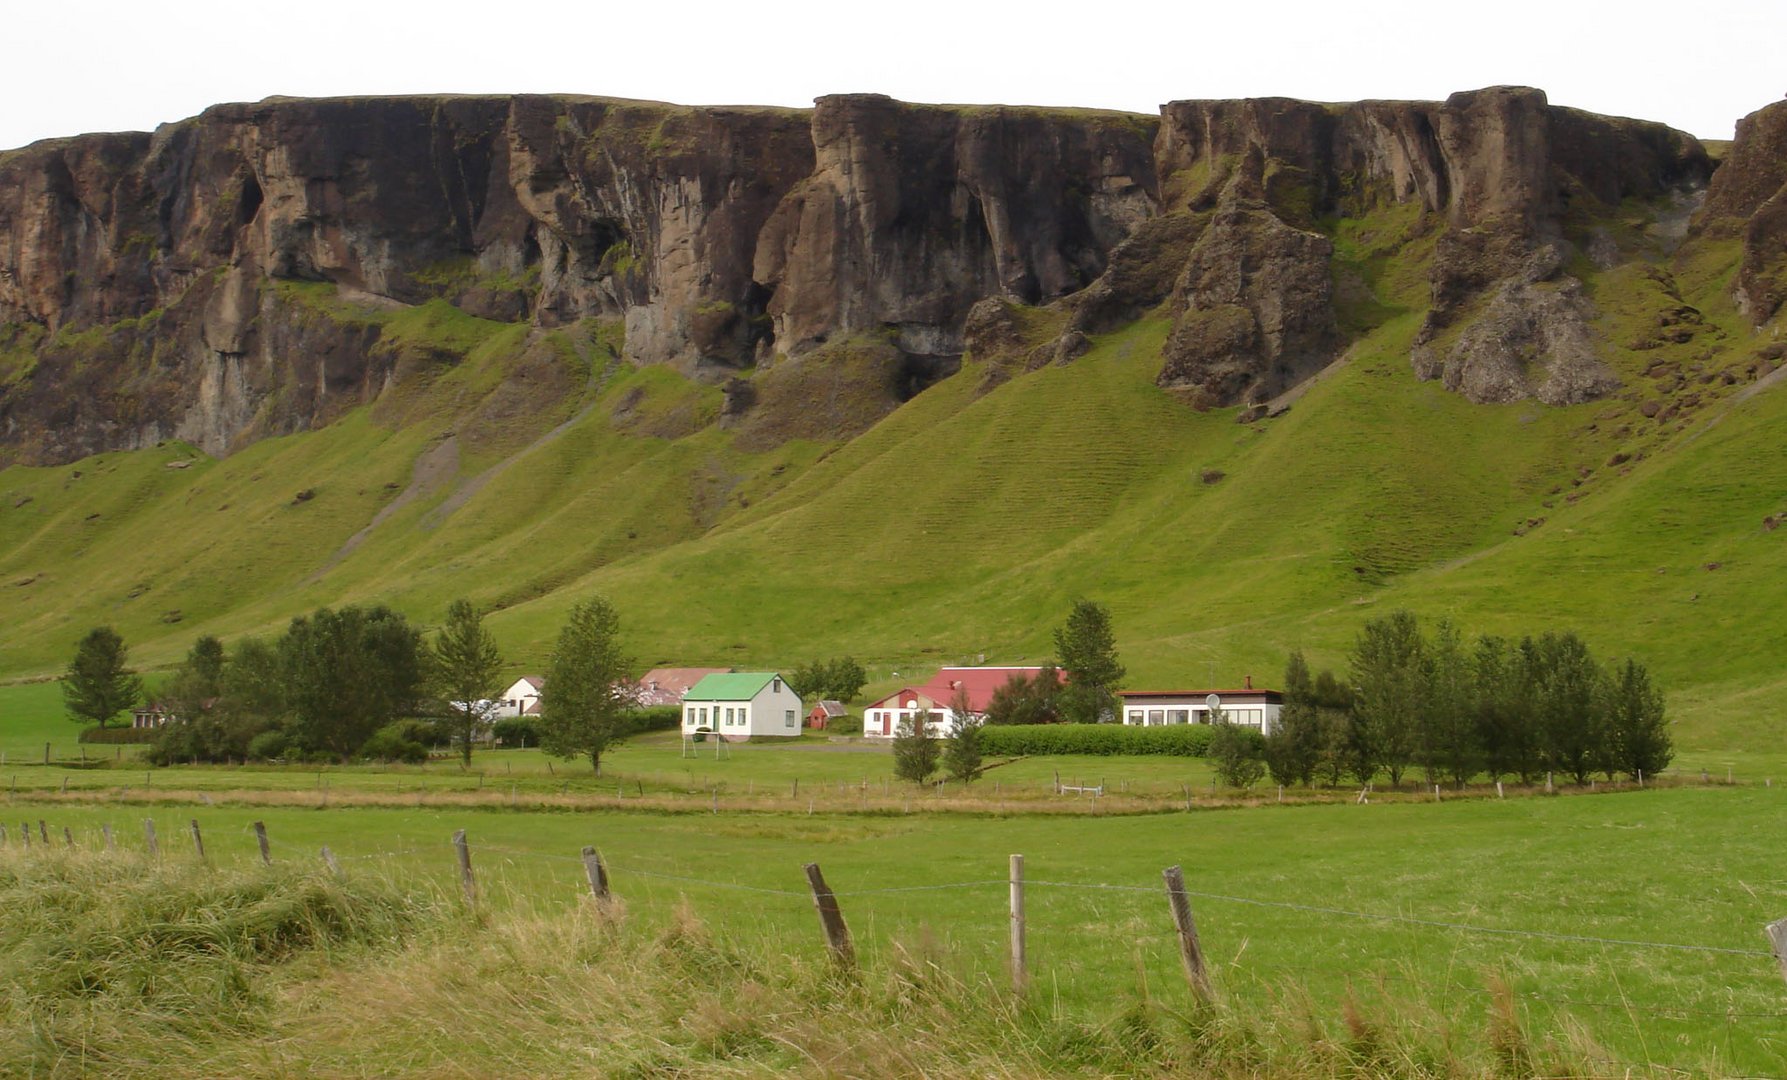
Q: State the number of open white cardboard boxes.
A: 0